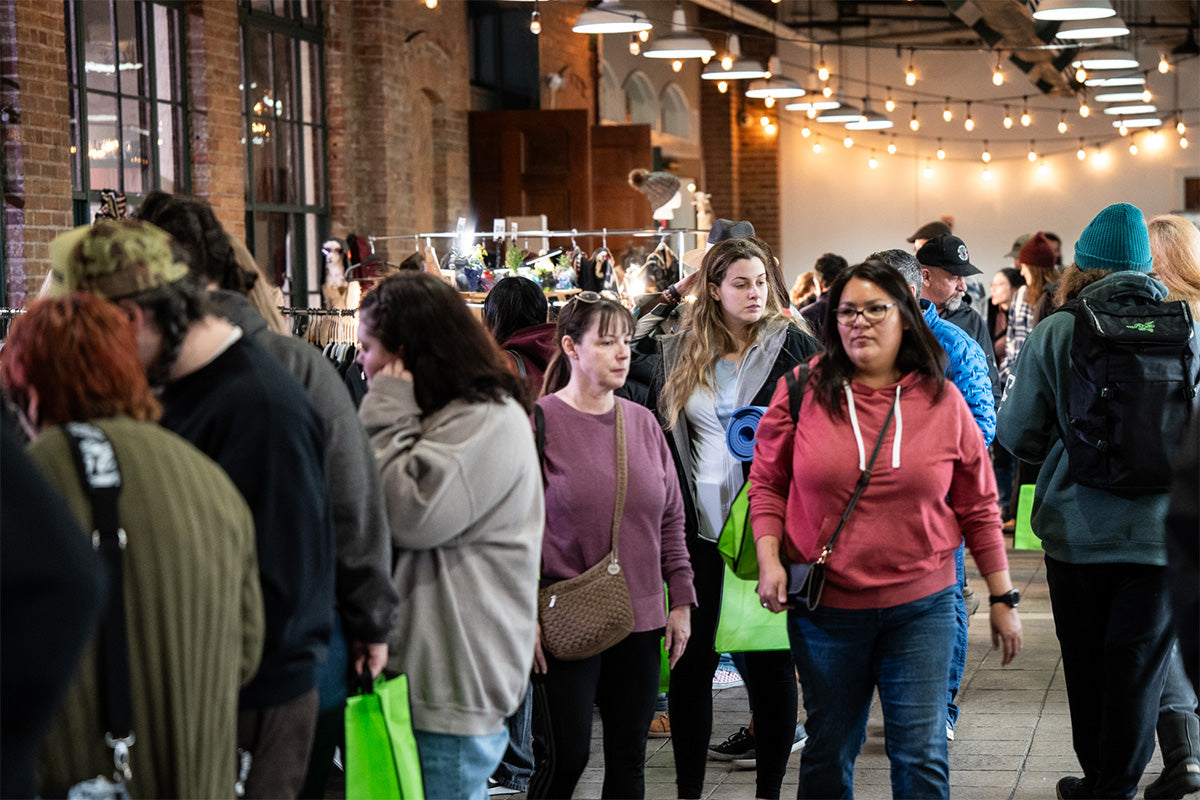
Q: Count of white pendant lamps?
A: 14